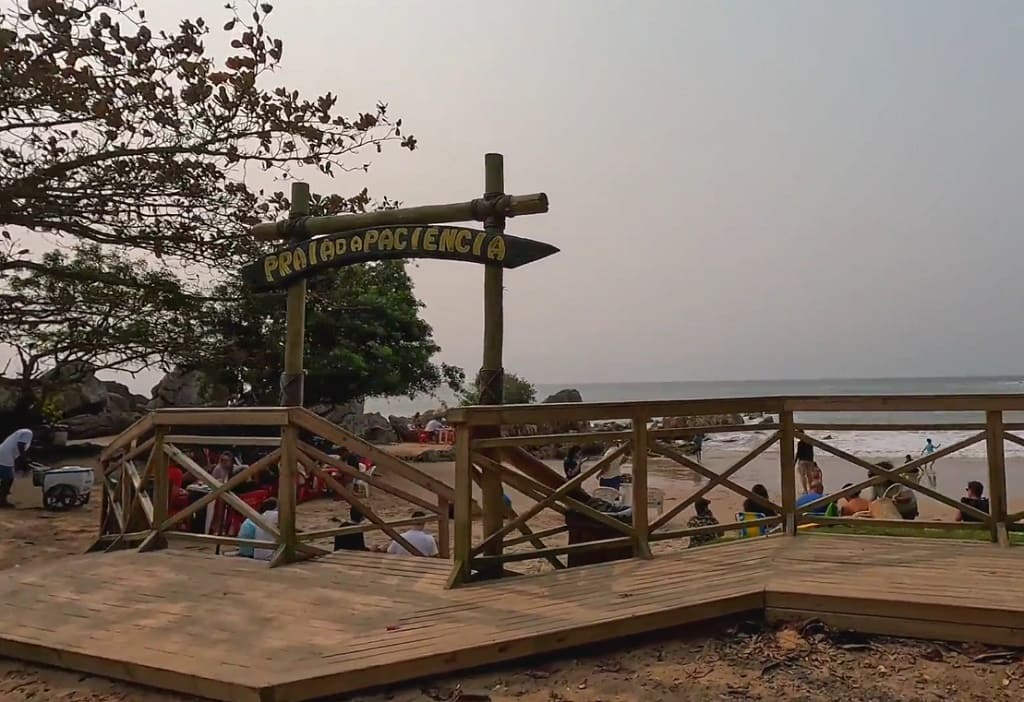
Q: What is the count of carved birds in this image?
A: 0